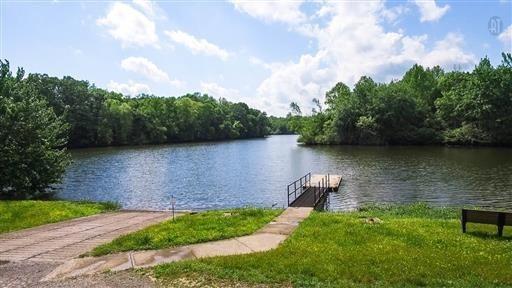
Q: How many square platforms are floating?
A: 1